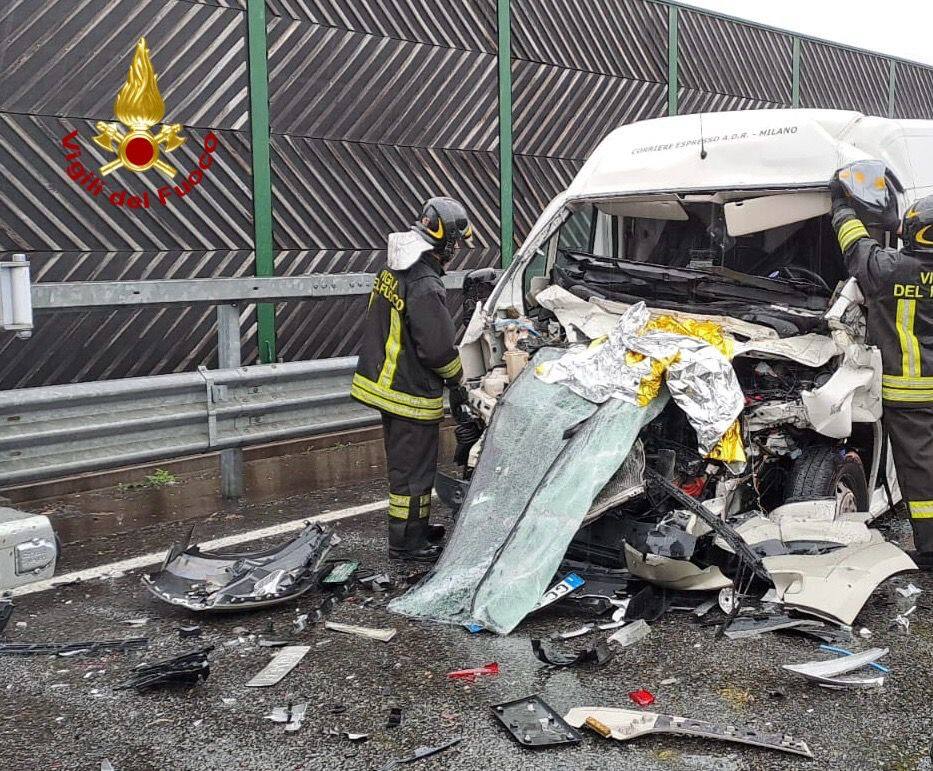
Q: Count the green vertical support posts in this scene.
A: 5